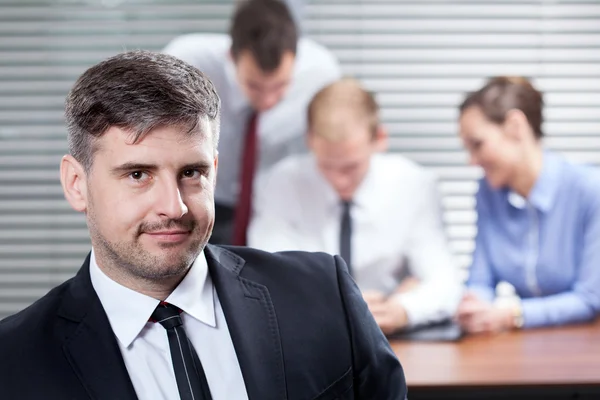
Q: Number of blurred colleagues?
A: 3